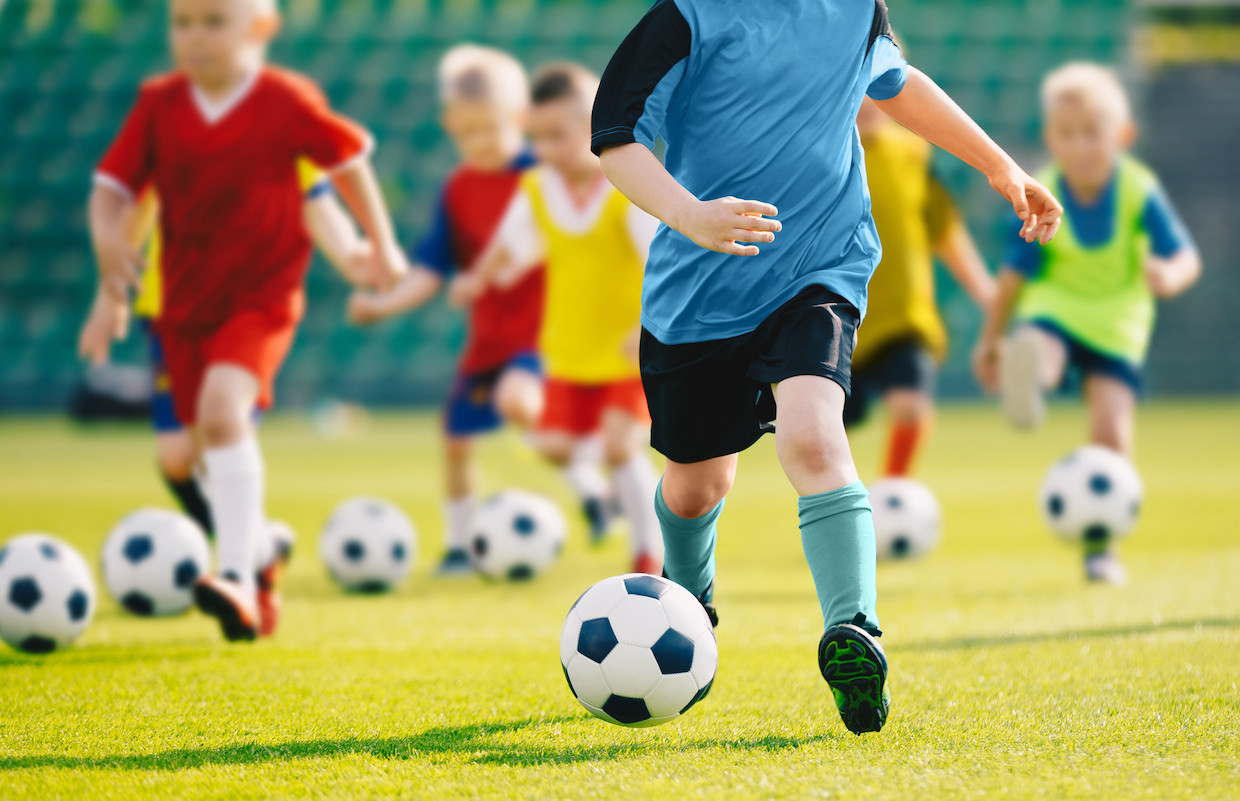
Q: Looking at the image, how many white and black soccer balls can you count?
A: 7